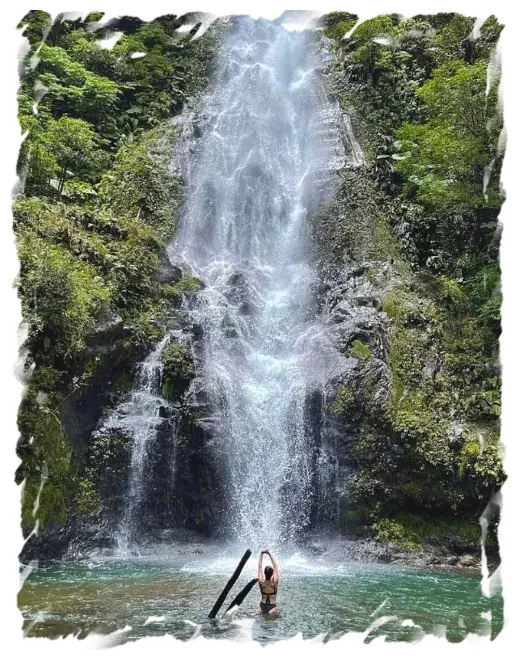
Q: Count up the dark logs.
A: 2